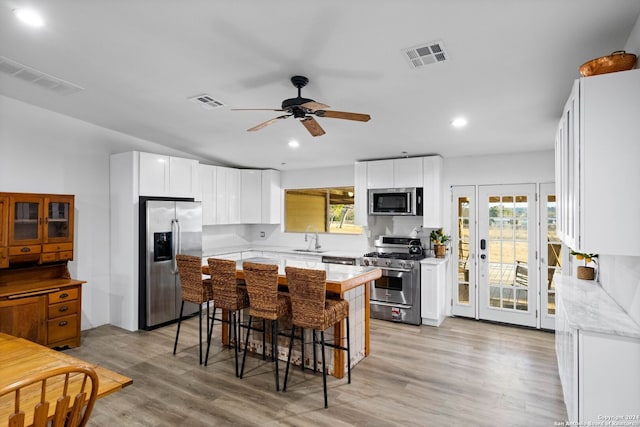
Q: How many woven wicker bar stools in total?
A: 4